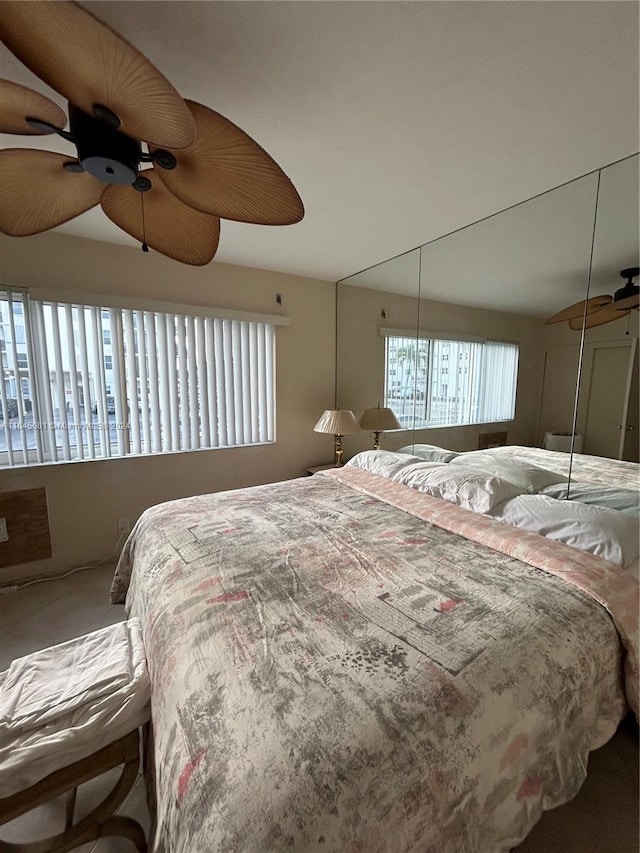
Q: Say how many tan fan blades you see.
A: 5